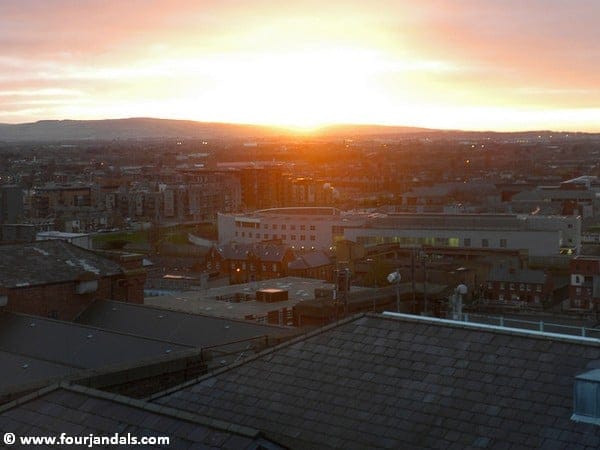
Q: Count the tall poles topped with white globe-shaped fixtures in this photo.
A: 2